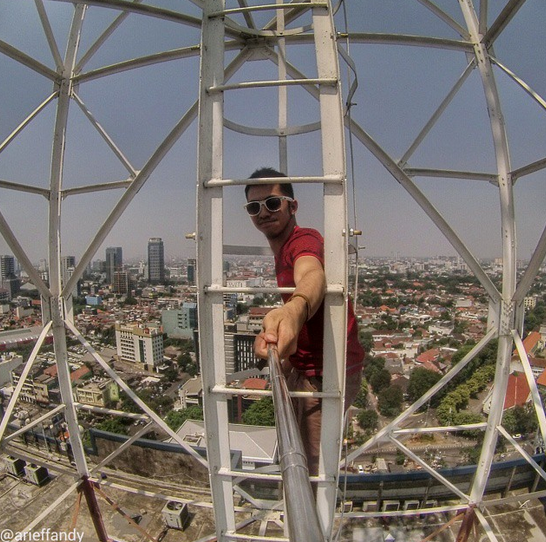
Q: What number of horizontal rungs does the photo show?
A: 7